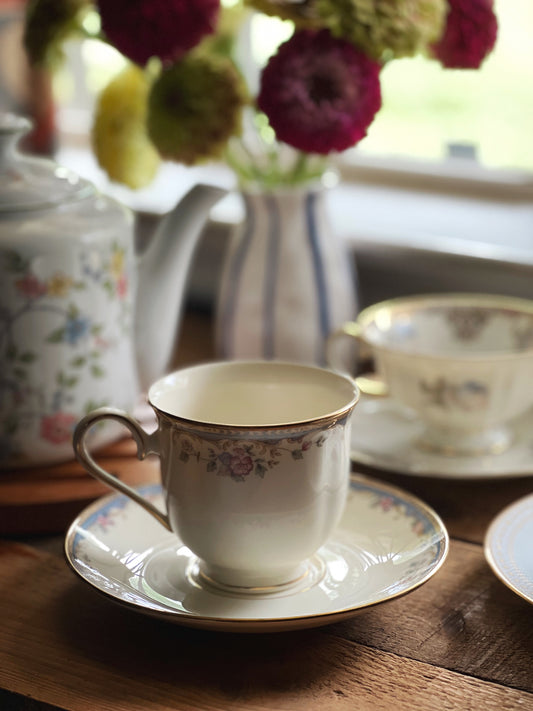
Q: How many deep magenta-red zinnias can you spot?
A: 3